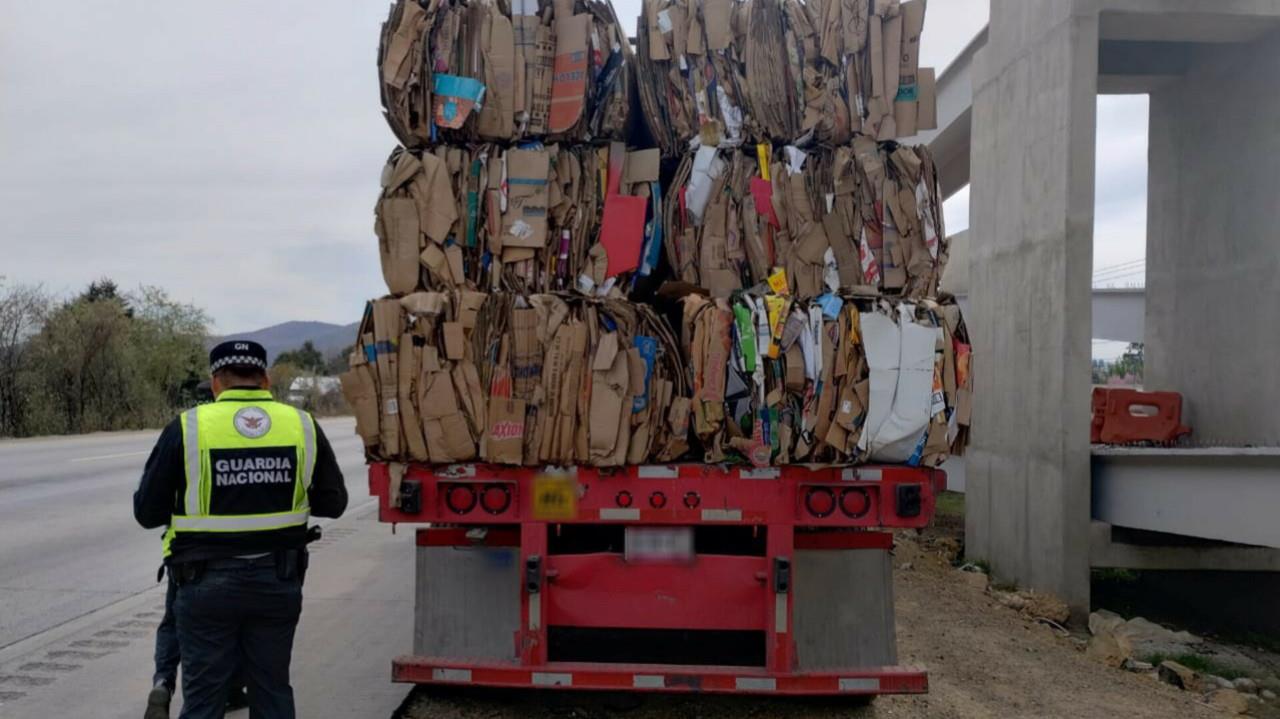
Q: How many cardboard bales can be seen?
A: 6